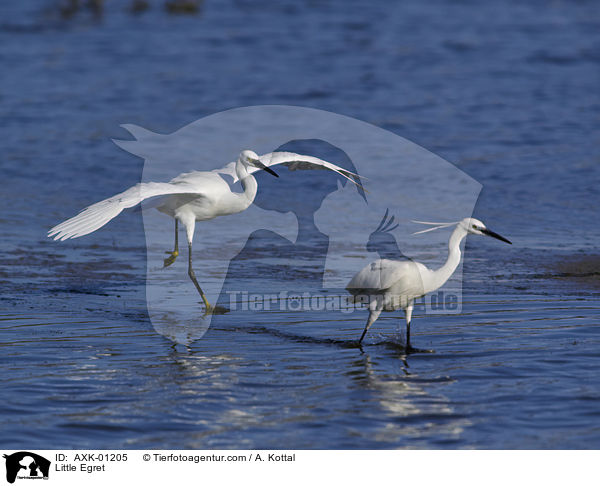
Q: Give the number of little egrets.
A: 2